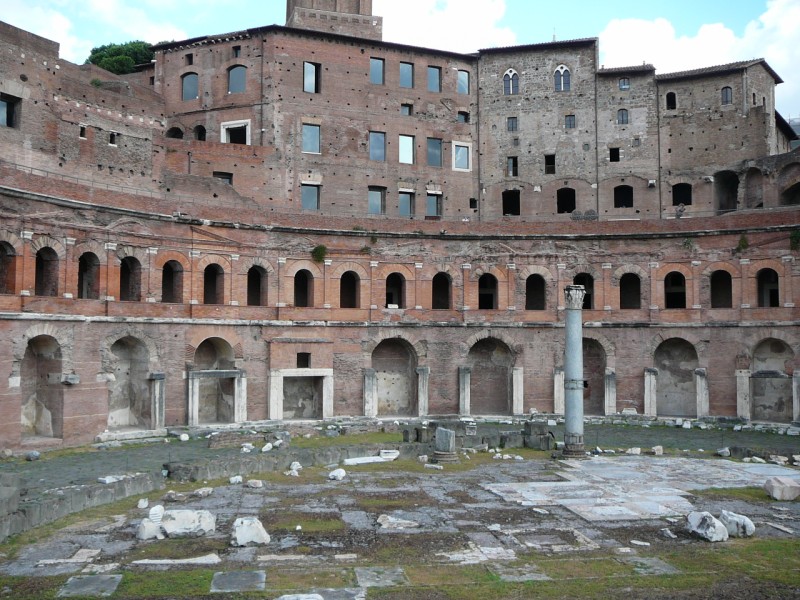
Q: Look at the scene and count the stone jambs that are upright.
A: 15